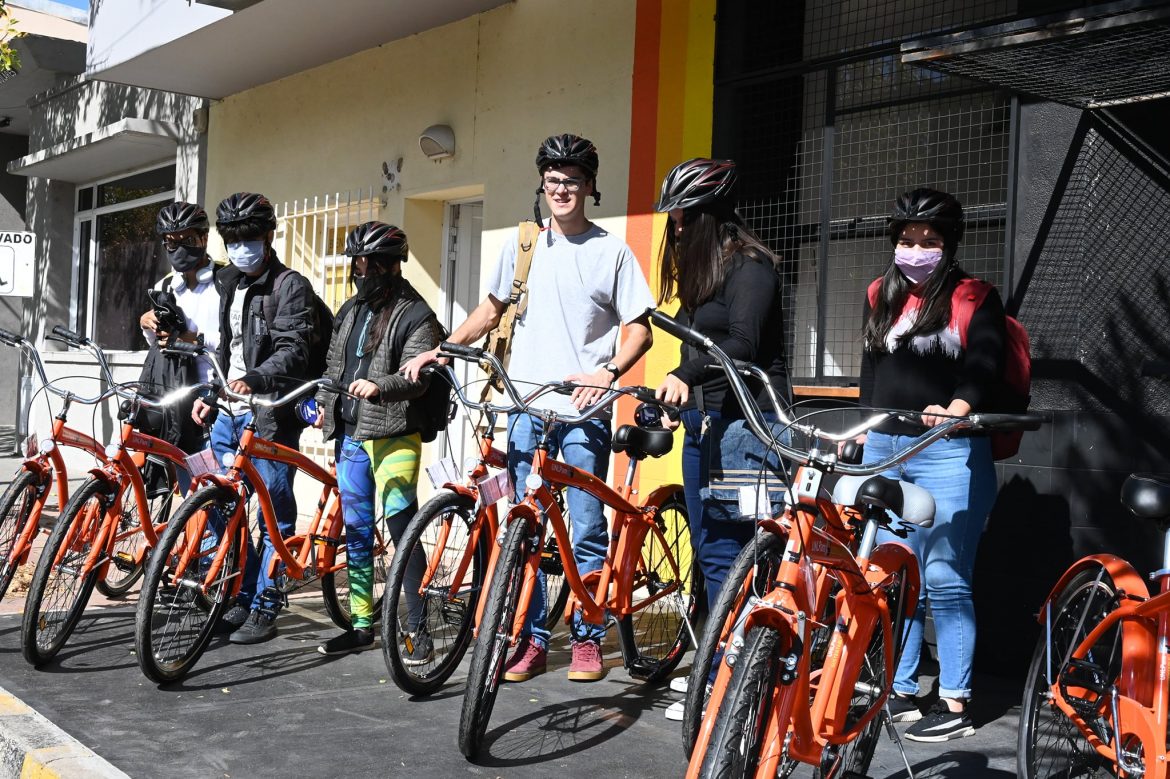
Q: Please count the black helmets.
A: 6